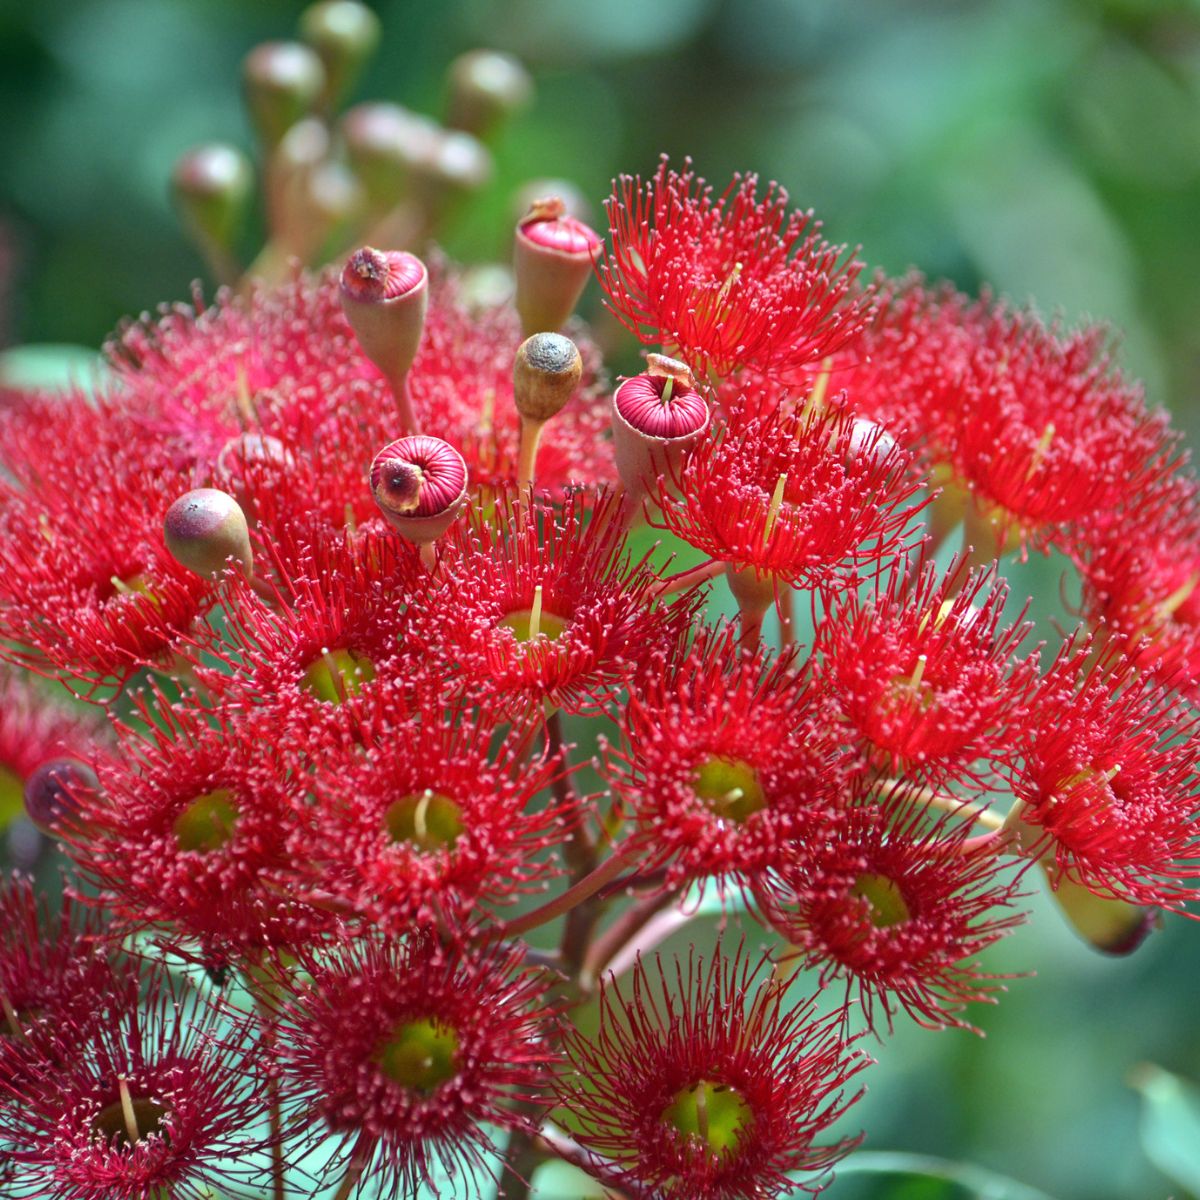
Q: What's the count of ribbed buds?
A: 4